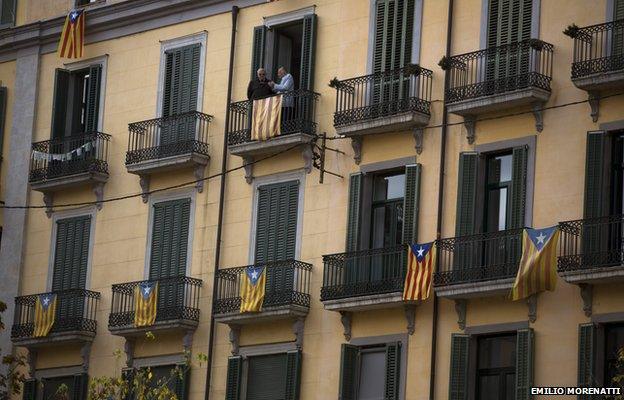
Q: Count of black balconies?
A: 12